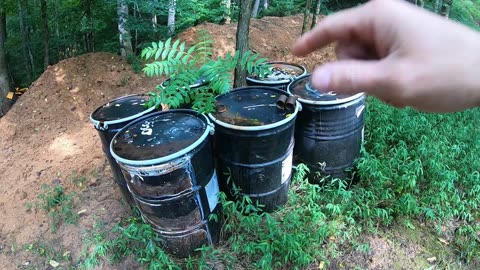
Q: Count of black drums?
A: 6